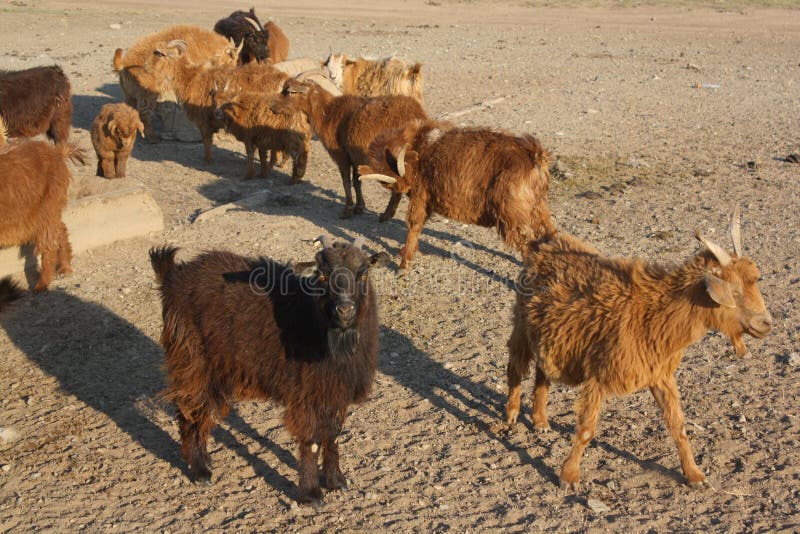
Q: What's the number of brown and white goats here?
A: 1